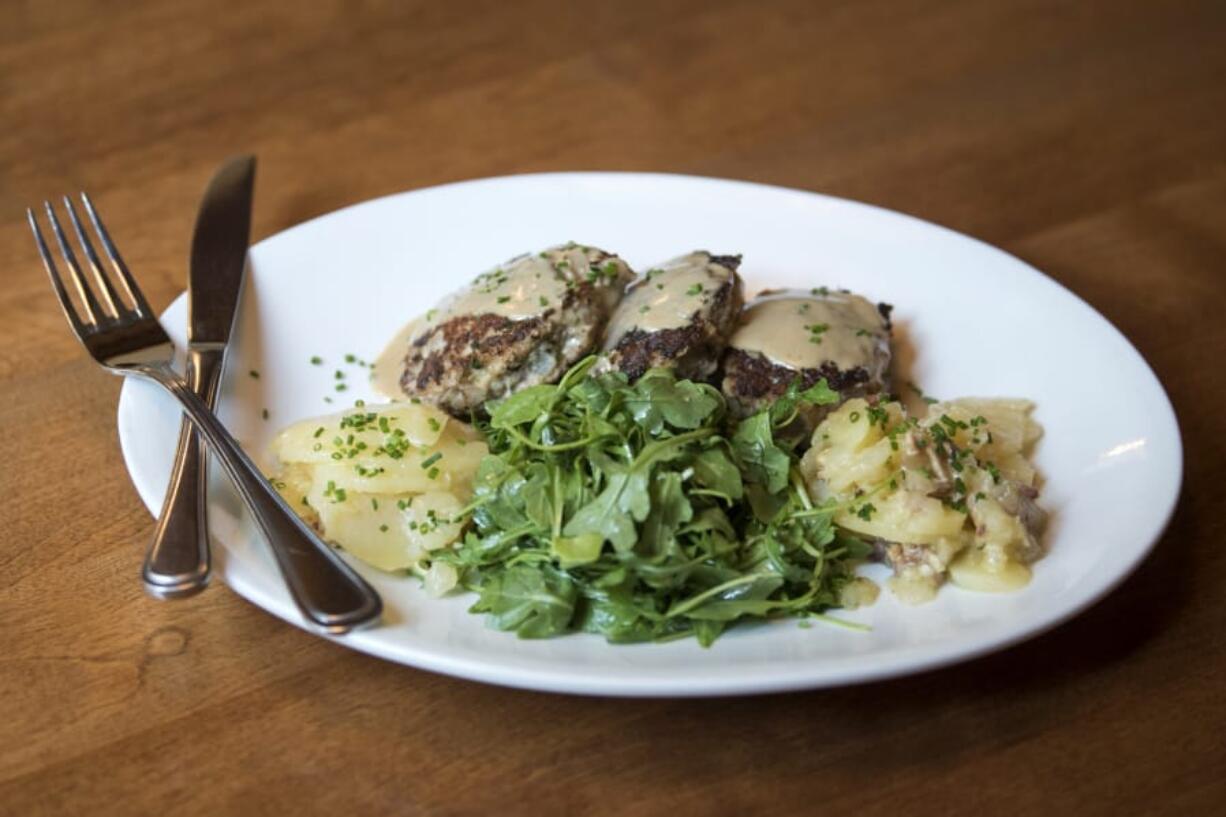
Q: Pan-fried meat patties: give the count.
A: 3